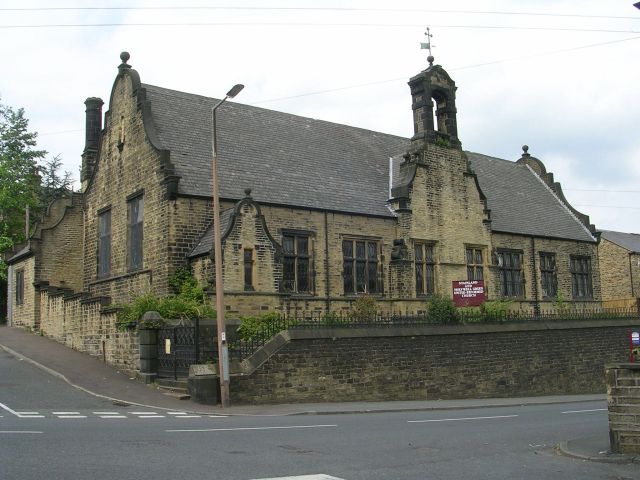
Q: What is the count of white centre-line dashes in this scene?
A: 4